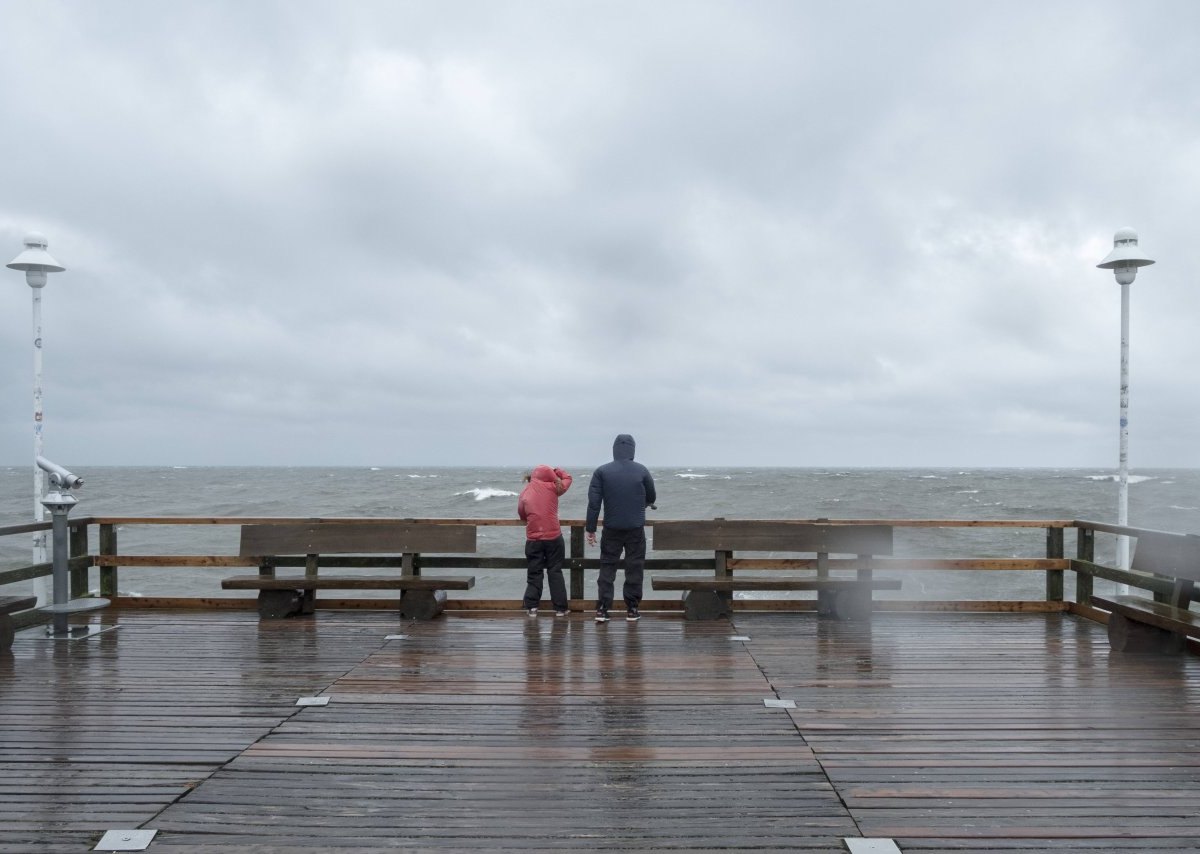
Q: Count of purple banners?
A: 0